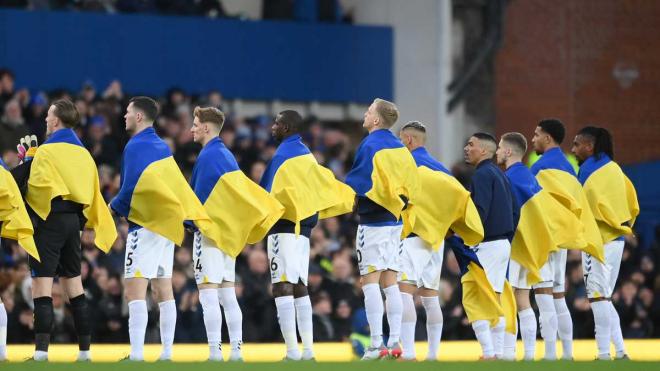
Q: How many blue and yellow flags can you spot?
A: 11